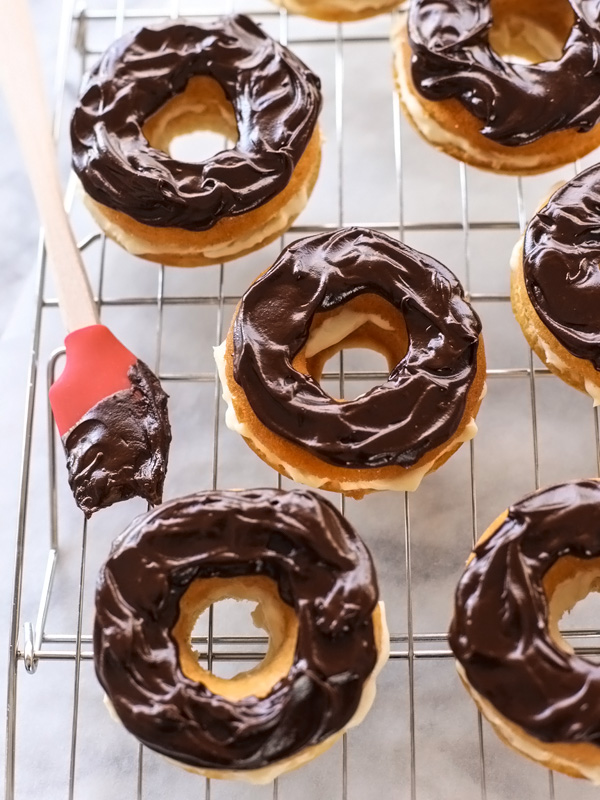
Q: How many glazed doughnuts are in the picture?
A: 6